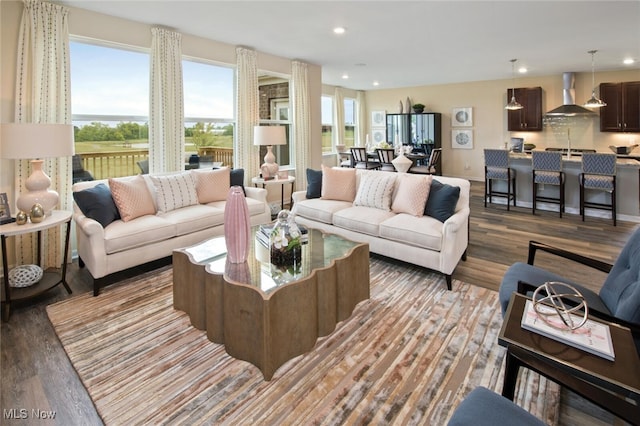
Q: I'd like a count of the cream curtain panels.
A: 6